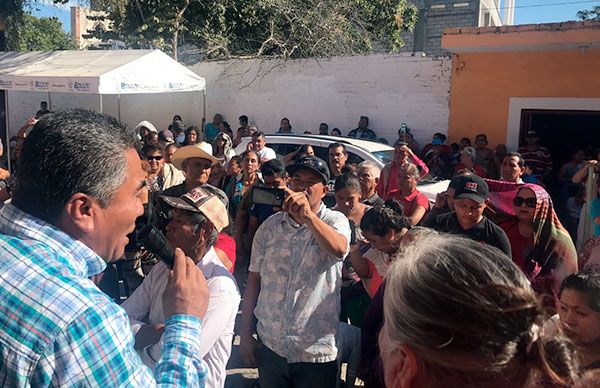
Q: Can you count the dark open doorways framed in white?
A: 1